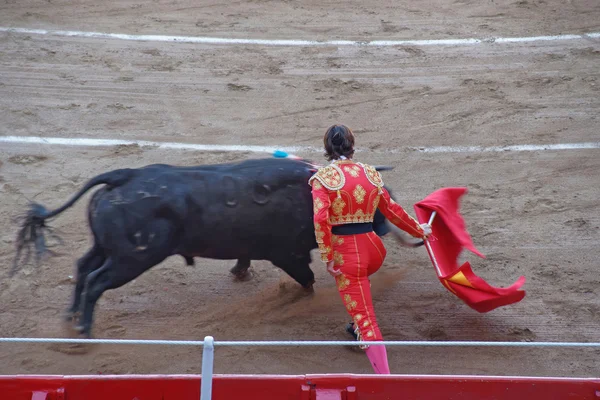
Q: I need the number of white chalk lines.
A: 2